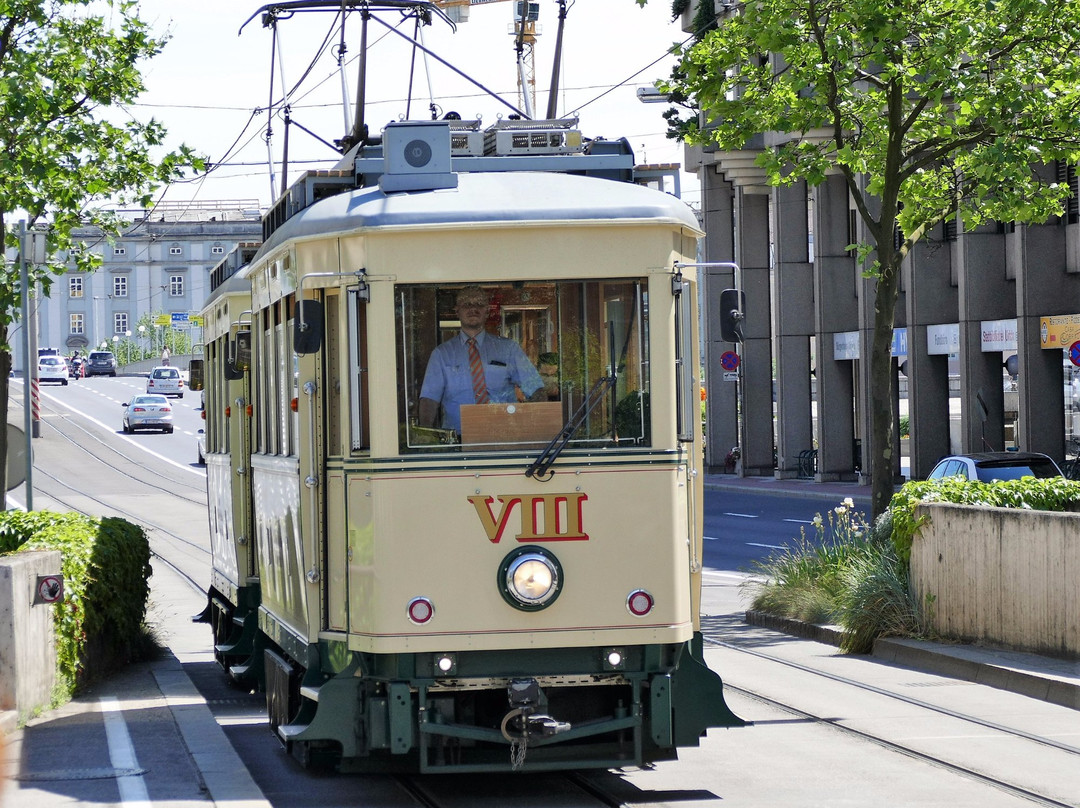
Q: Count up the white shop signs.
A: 3